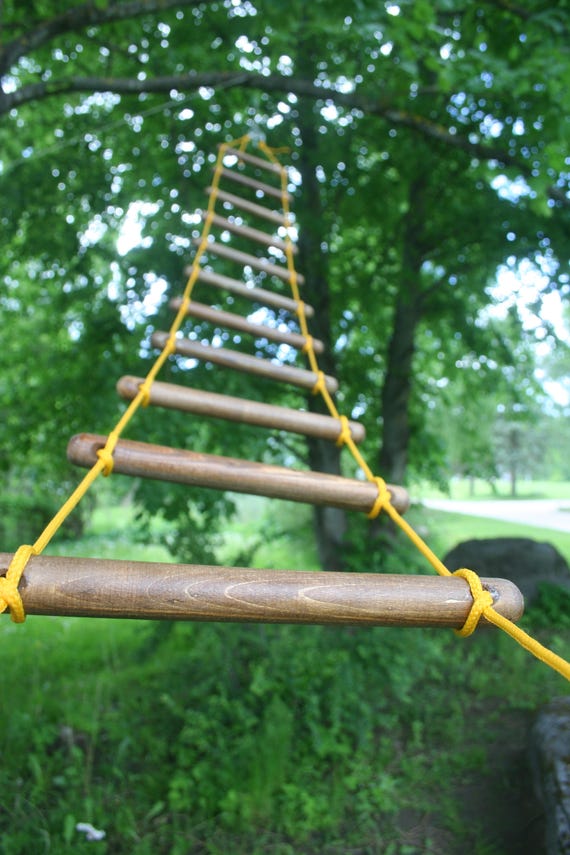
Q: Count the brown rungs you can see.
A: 11